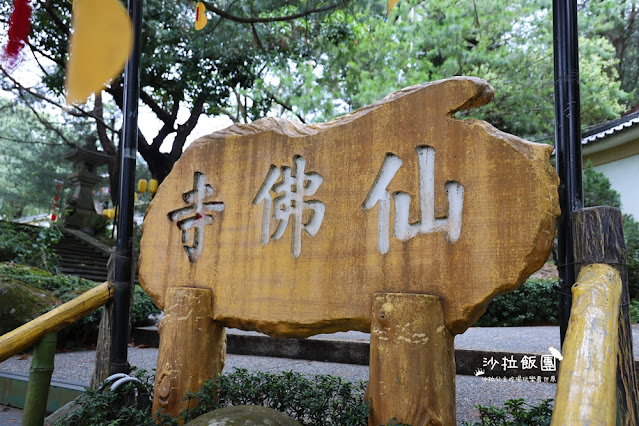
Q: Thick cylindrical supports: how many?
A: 2